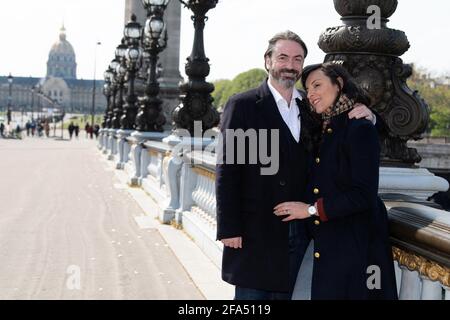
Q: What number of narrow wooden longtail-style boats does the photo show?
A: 0